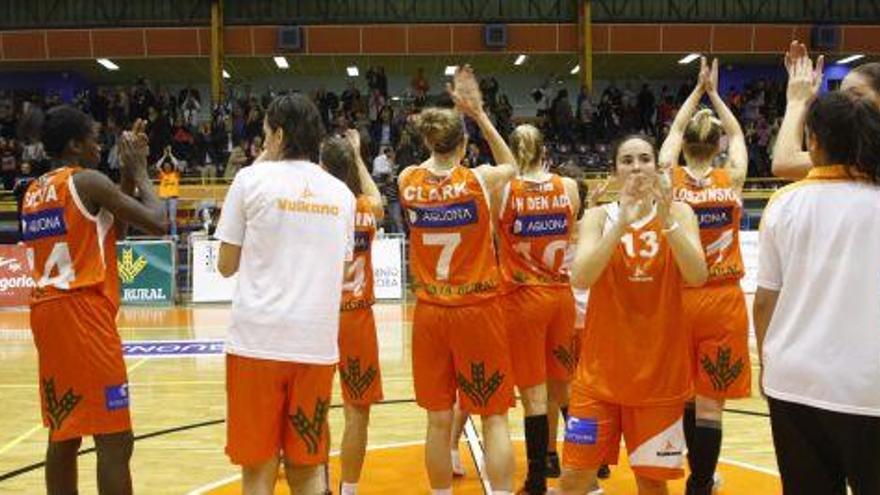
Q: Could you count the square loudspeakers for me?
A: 3